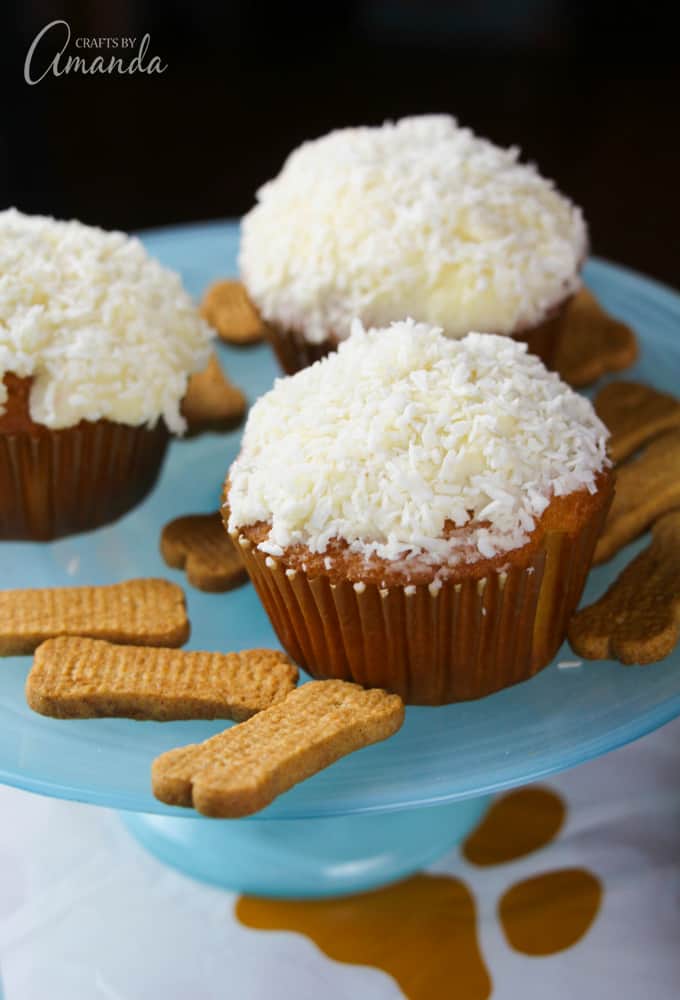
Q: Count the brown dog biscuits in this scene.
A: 10